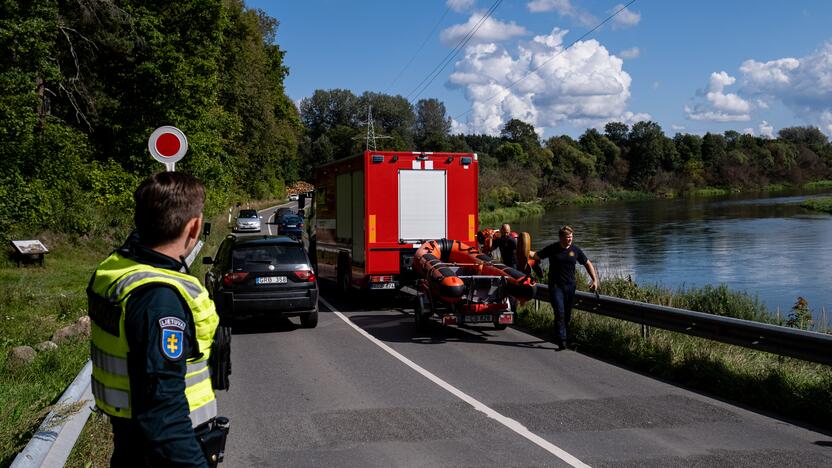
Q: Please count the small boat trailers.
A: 1